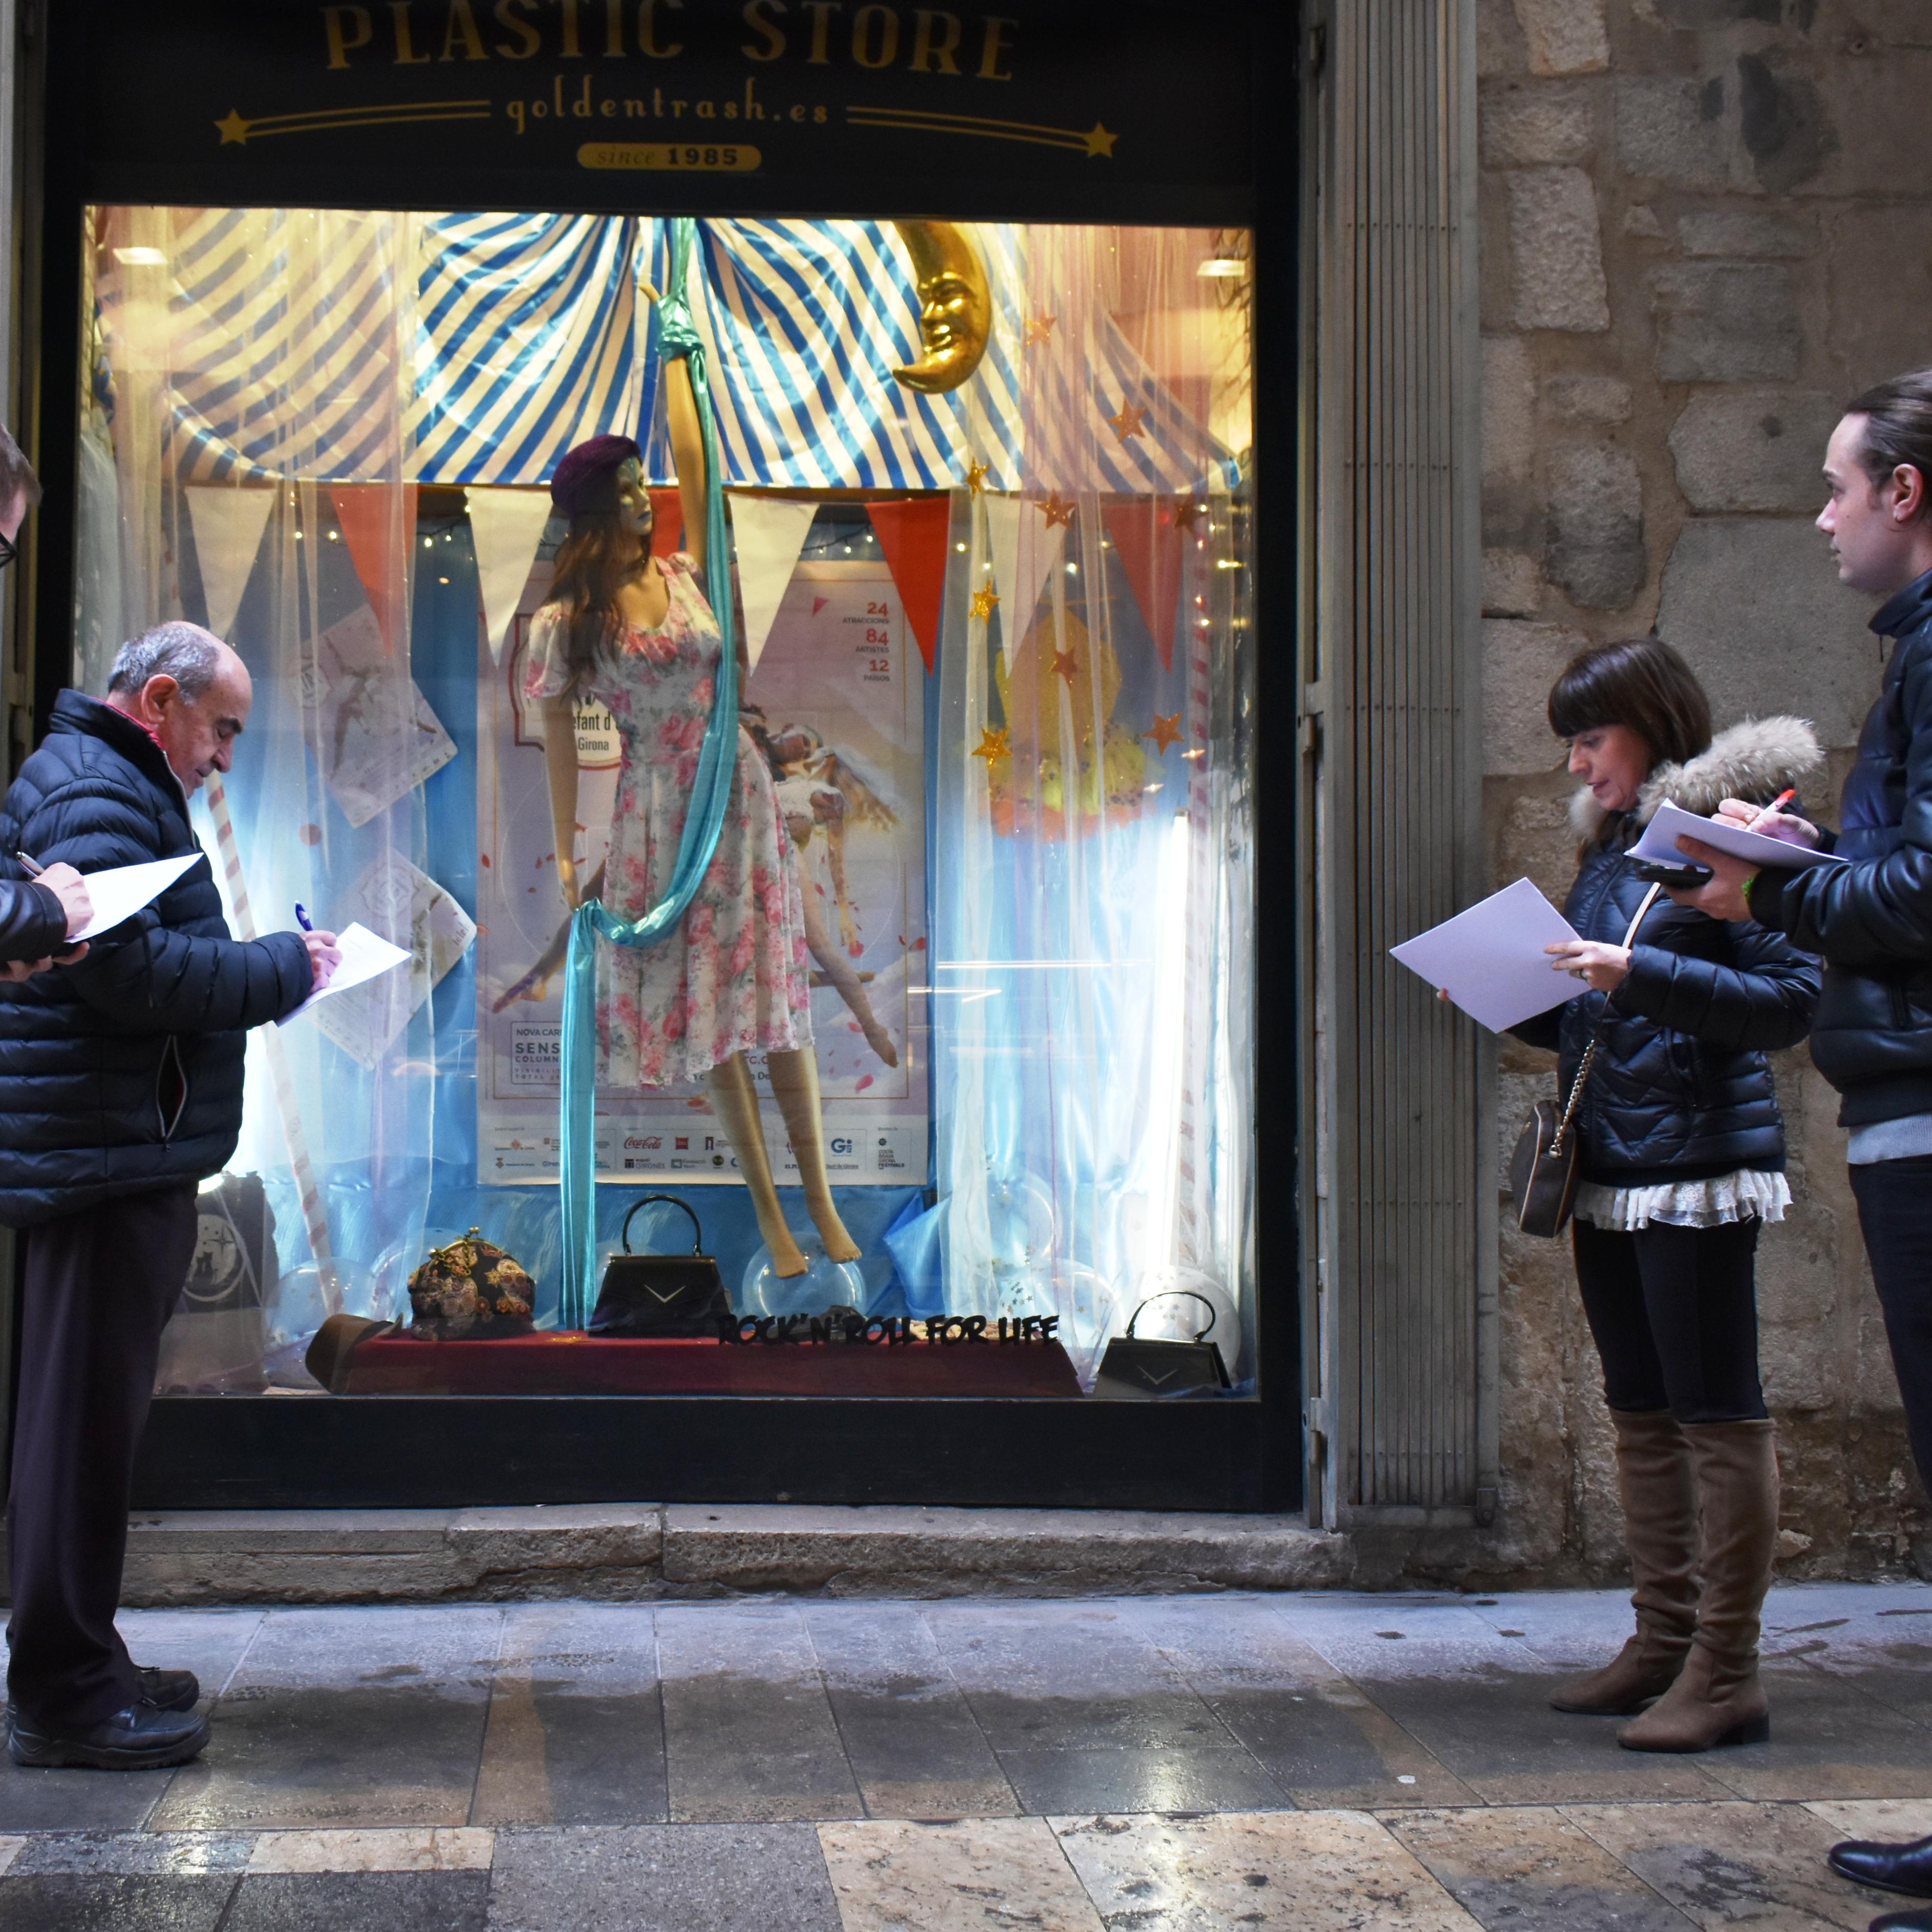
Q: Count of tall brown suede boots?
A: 2